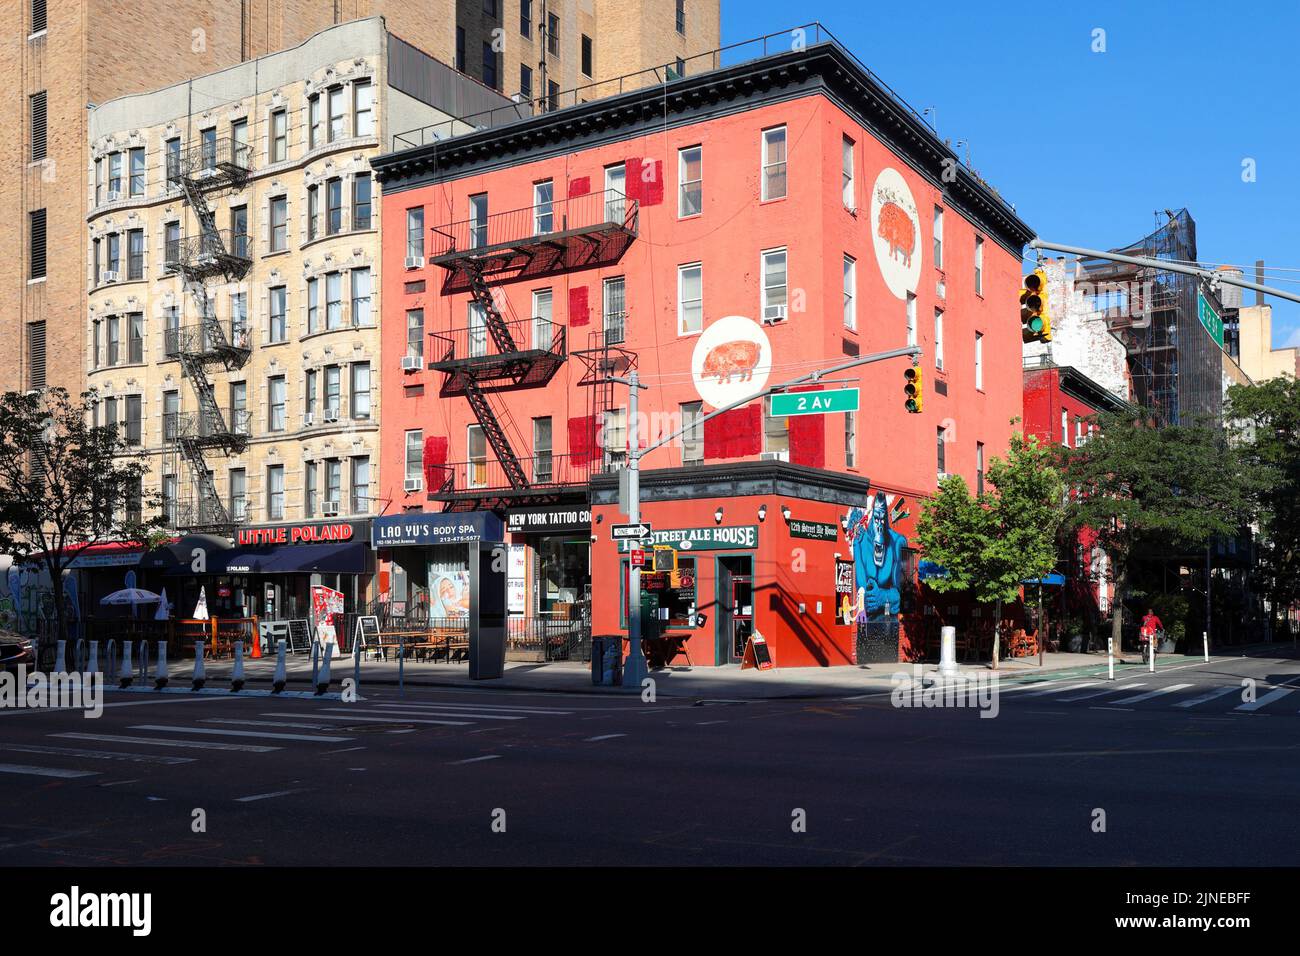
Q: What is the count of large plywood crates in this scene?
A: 0